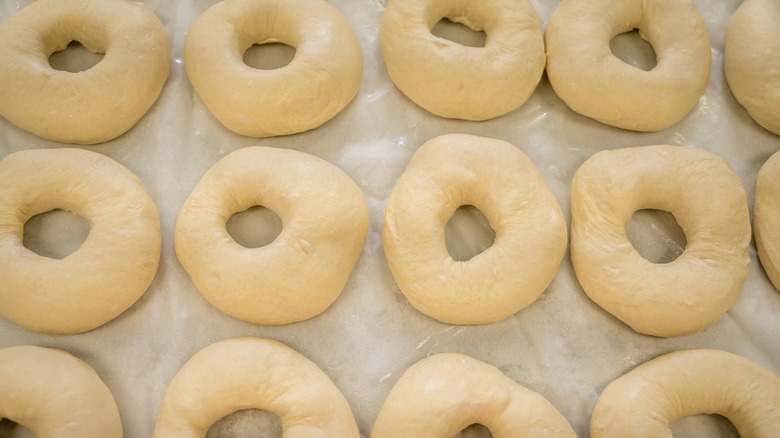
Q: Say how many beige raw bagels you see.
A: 14